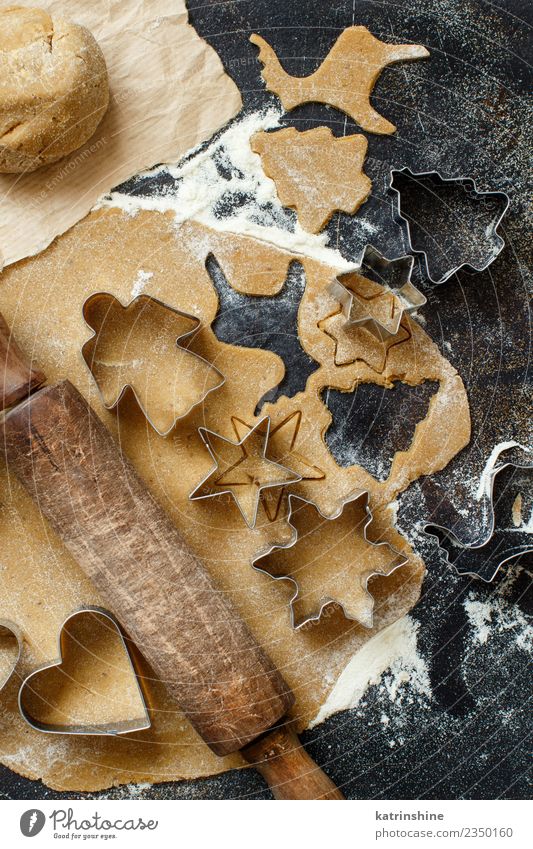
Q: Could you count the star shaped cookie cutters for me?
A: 2